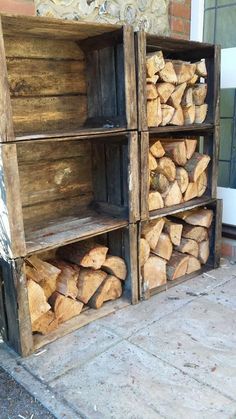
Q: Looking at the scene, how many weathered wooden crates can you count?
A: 6